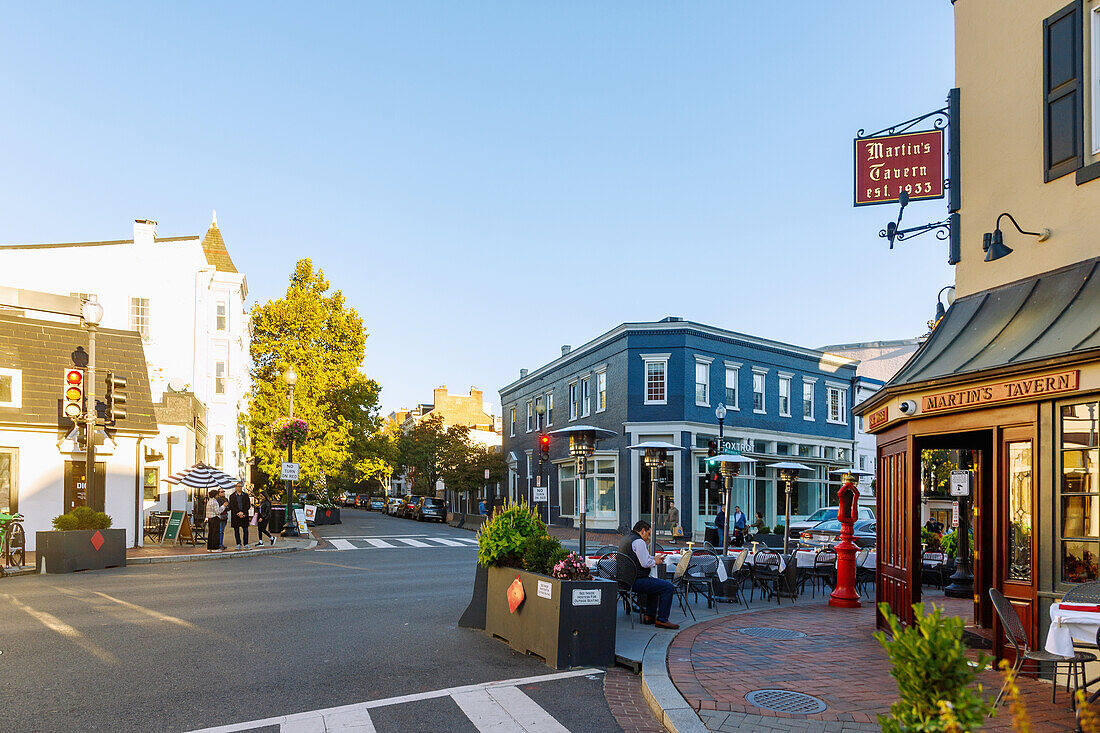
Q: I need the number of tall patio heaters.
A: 5